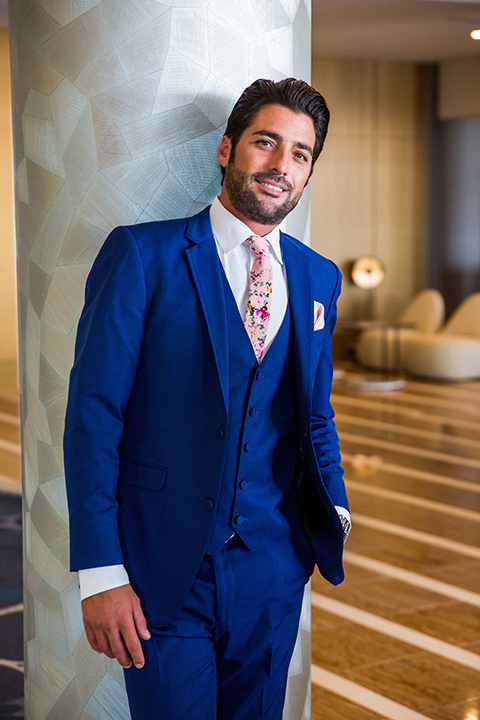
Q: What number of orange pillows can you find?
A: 0